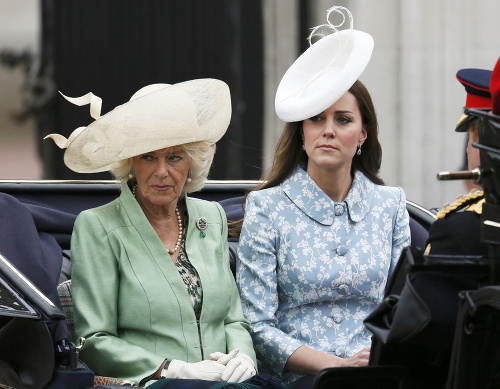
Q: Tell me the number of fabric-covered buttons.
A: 5